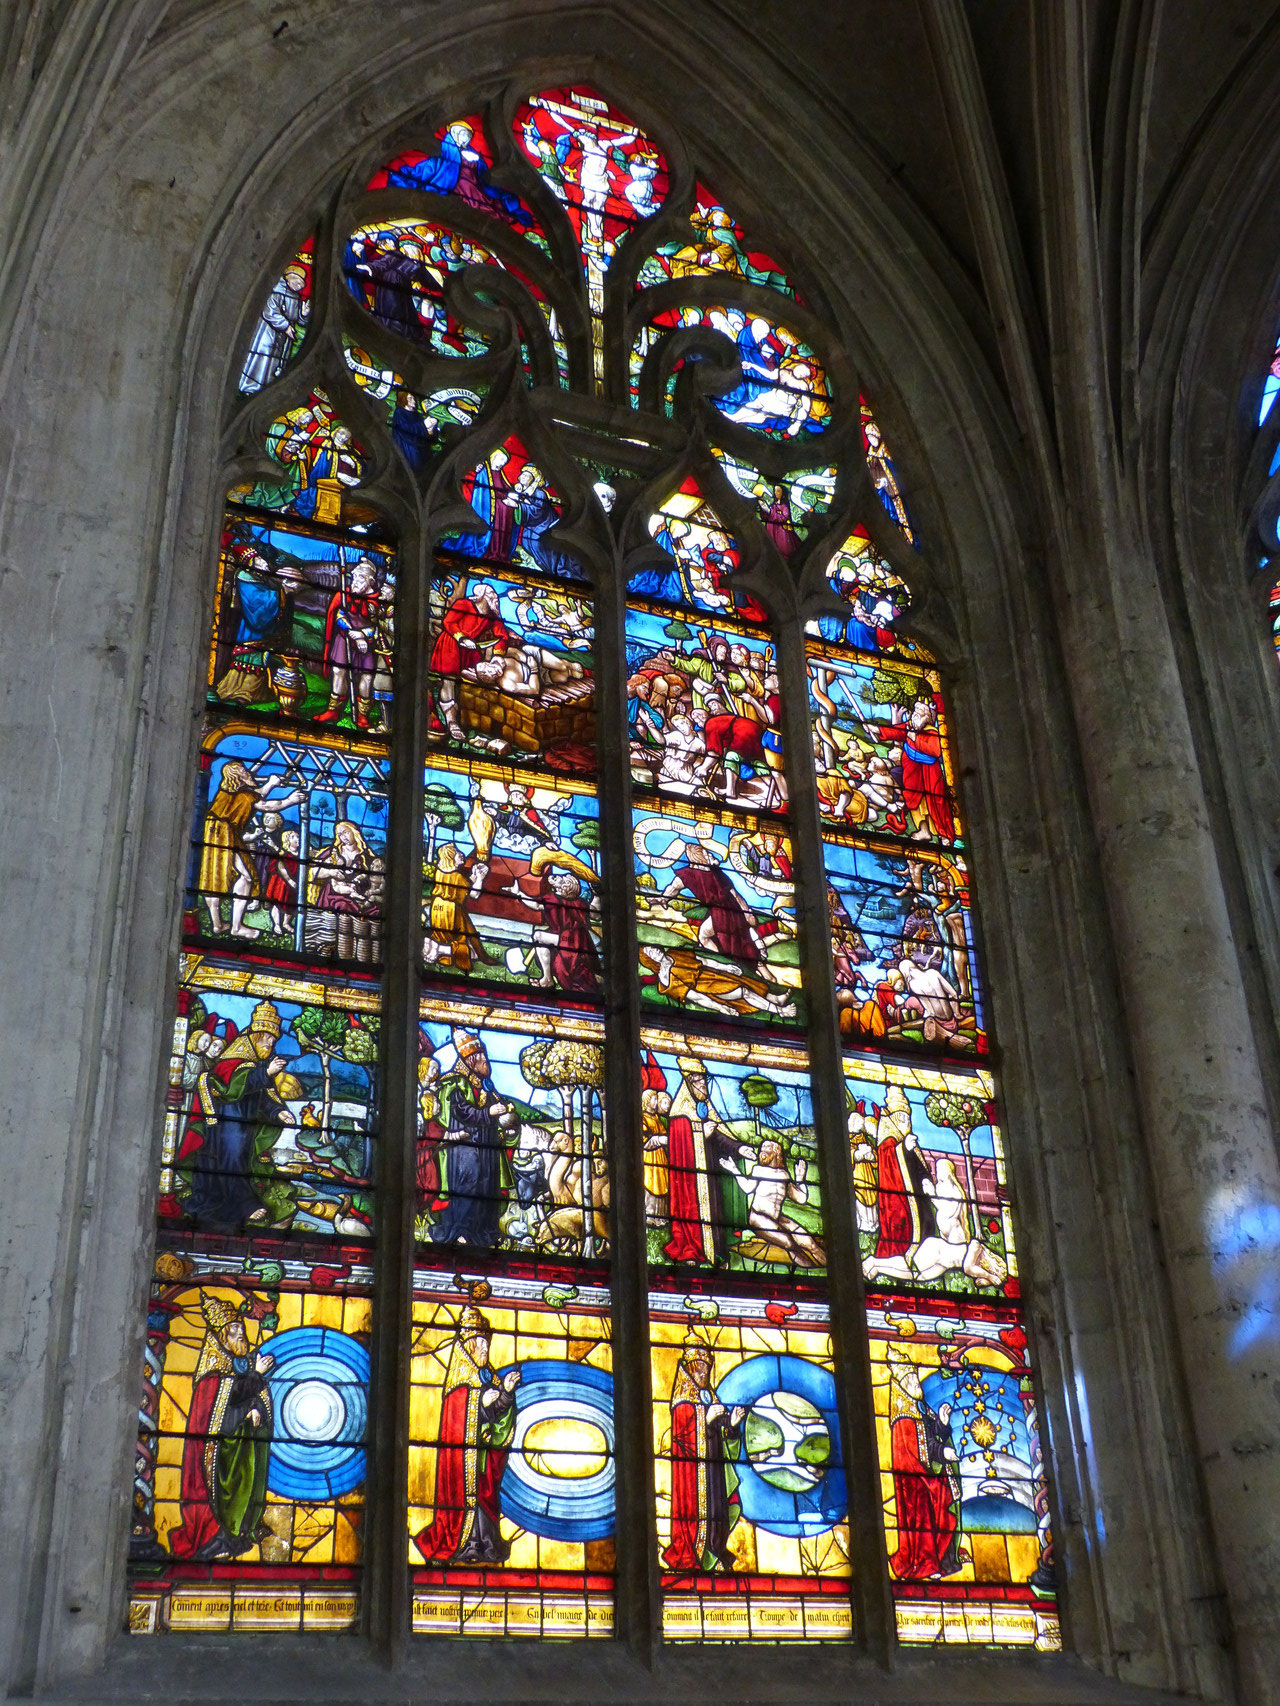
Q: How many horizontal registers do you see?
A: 4